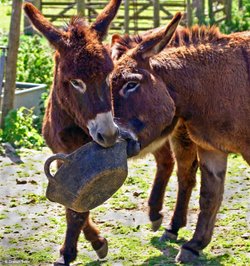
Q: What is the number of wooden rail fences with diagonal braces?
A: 1